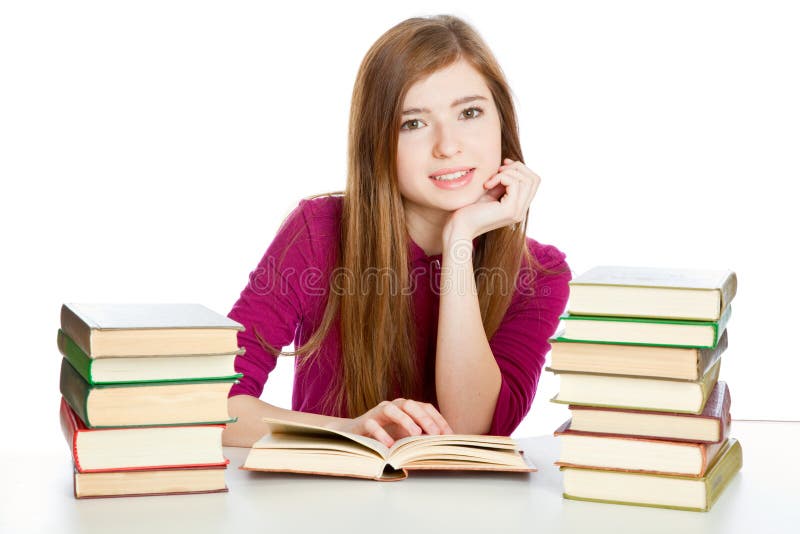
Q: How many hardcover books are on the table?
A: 13